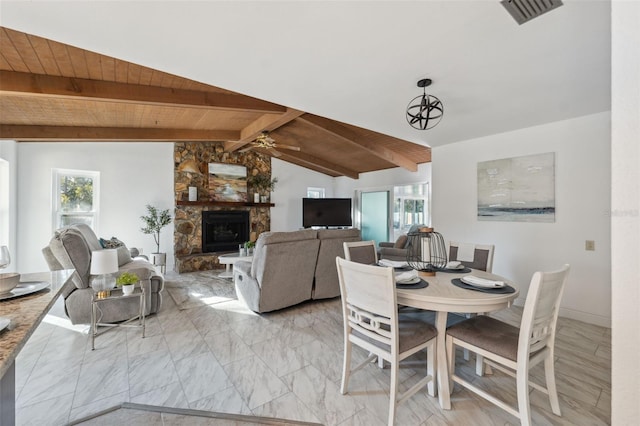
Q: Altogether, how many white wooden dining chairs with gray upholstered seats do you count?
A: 4